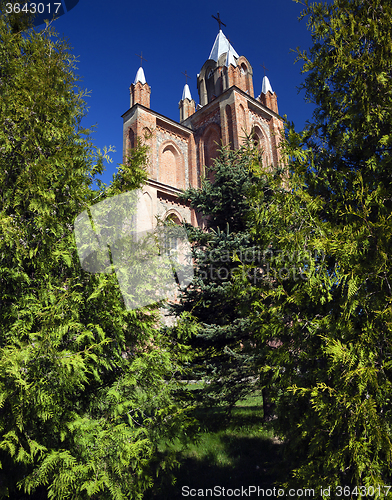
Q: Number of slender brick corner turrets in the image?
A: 3